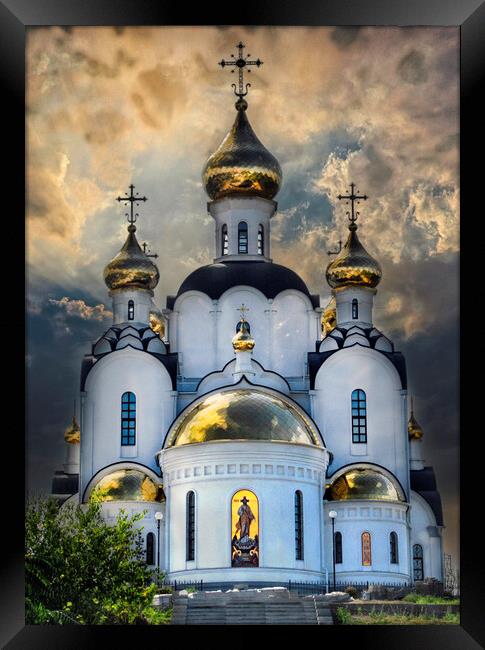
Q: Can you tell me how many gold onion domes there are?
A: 8